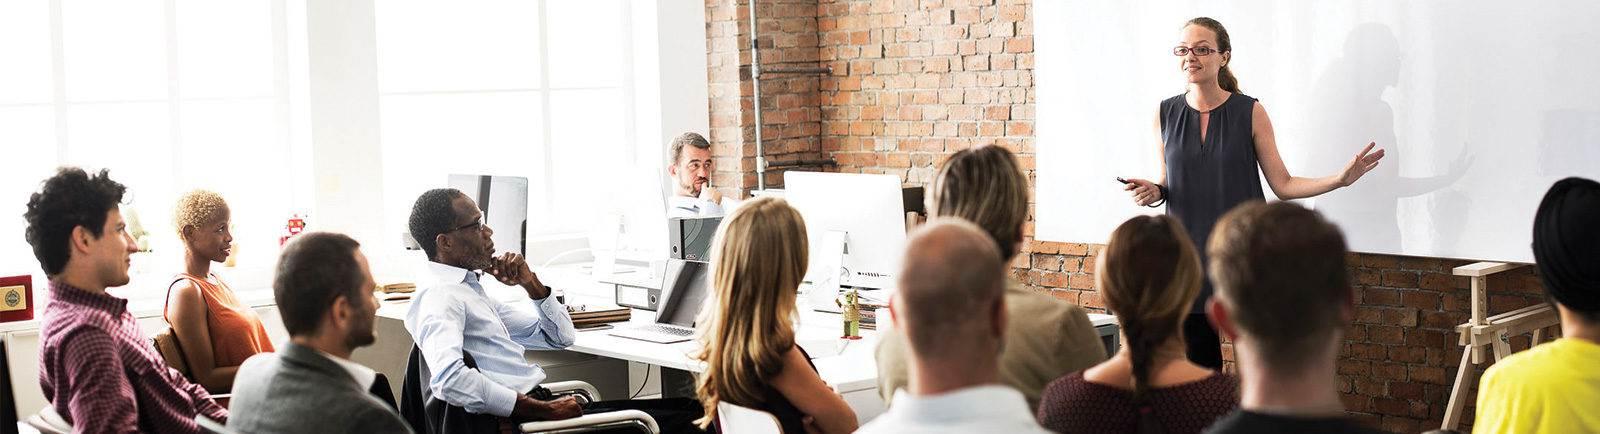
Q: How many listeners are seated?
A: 11